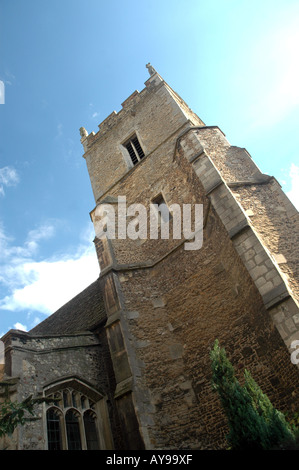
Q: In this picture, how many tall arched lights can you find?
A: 3